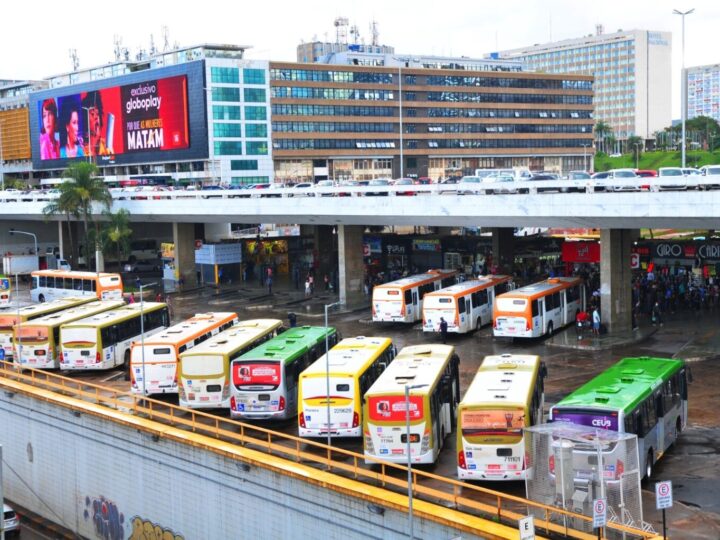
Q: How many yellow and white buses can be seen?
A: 7